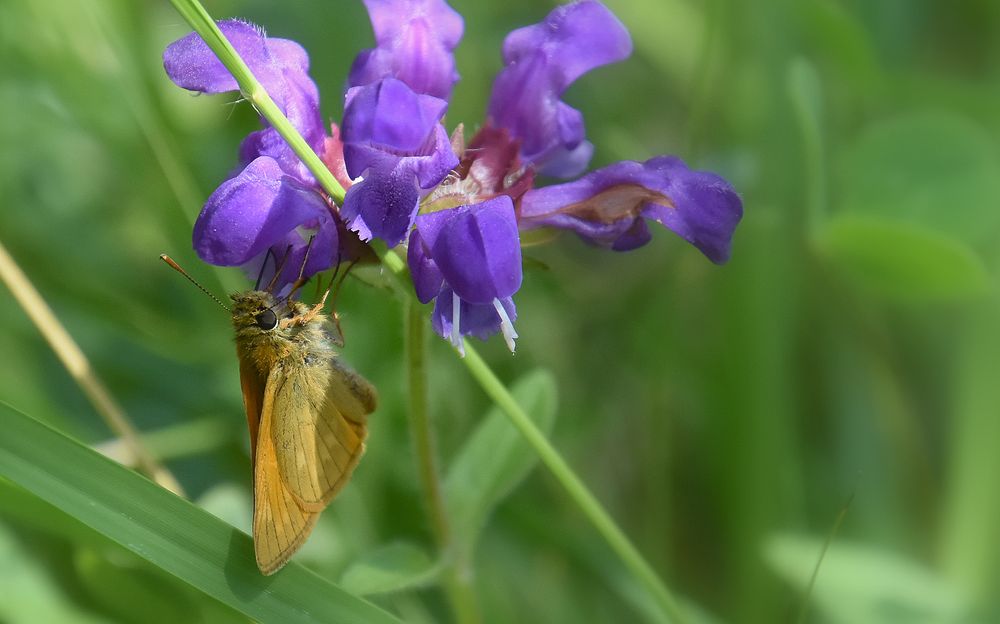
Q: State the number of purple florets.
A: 7